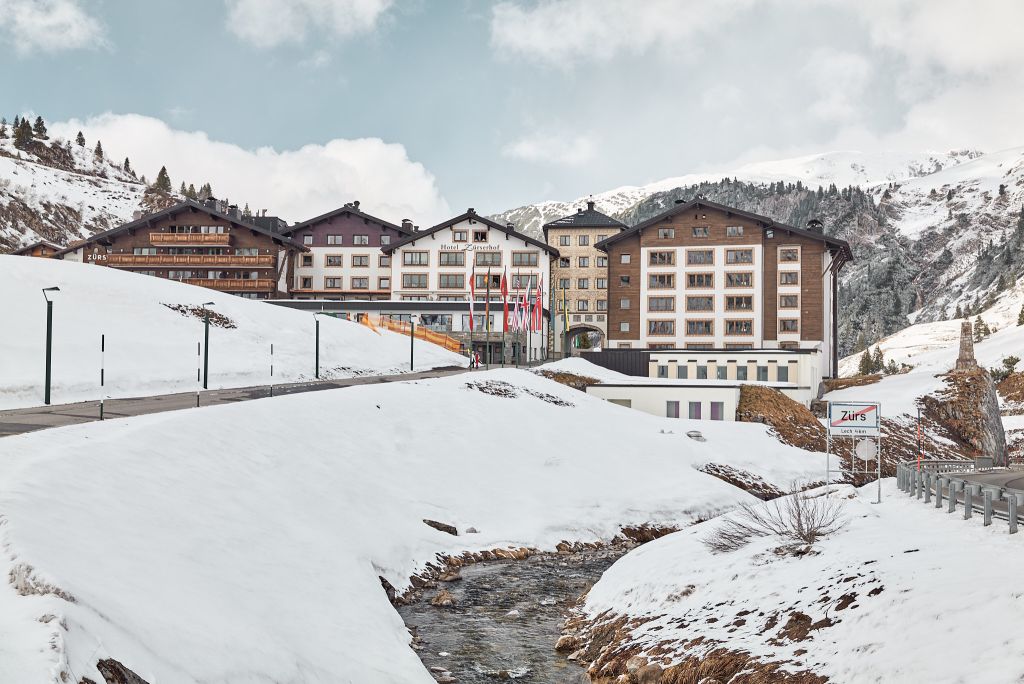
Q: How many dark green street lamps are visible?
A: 4